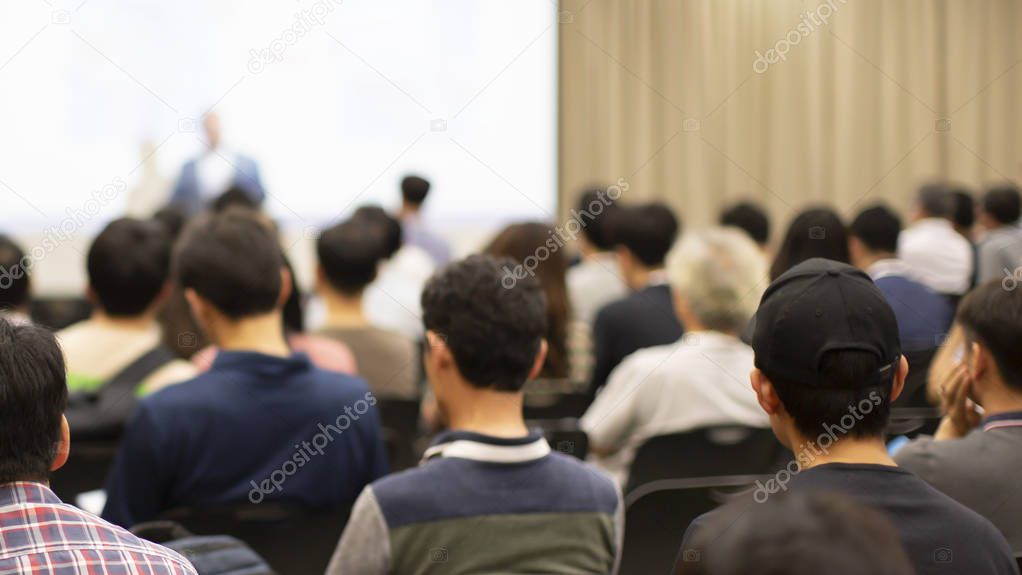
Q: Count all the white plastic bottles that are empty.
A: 0